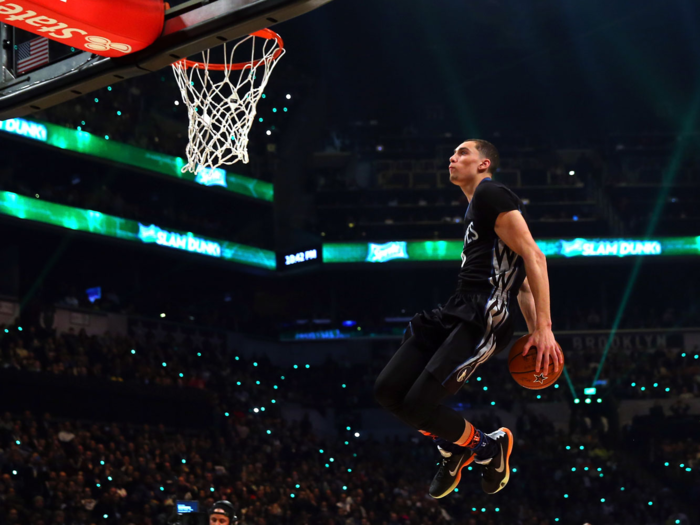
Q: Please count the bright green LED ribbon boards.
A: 3